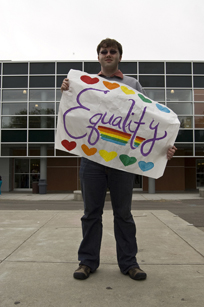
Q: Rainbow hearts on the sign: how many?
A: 10